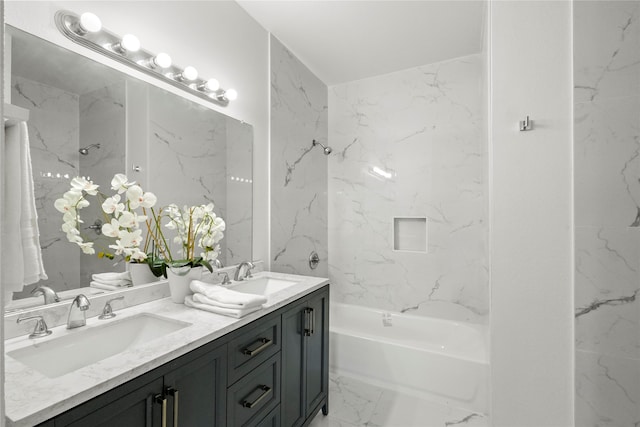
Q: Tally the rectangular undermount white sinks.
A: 2